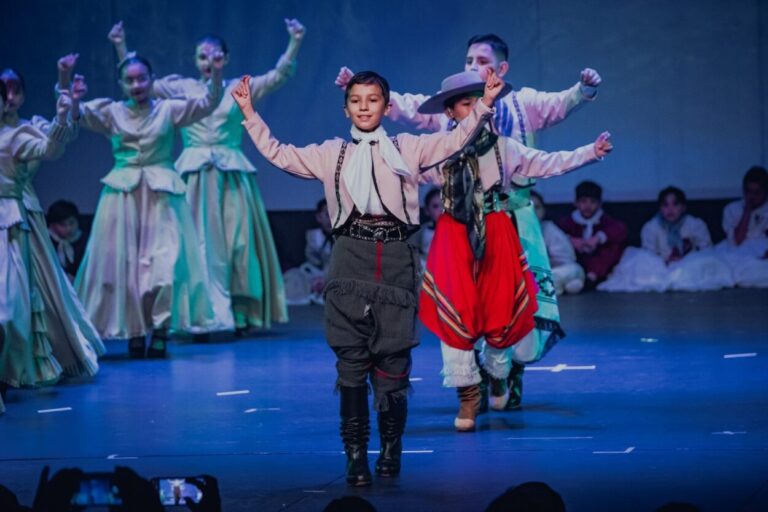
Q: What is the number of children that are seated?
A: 7